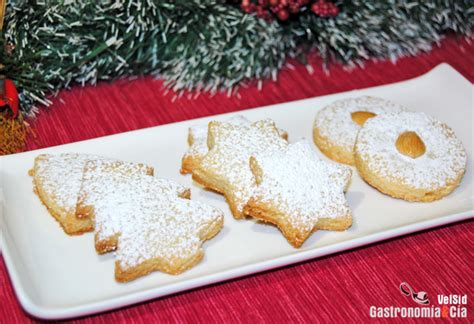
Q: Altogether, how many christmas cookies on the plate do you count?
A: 7